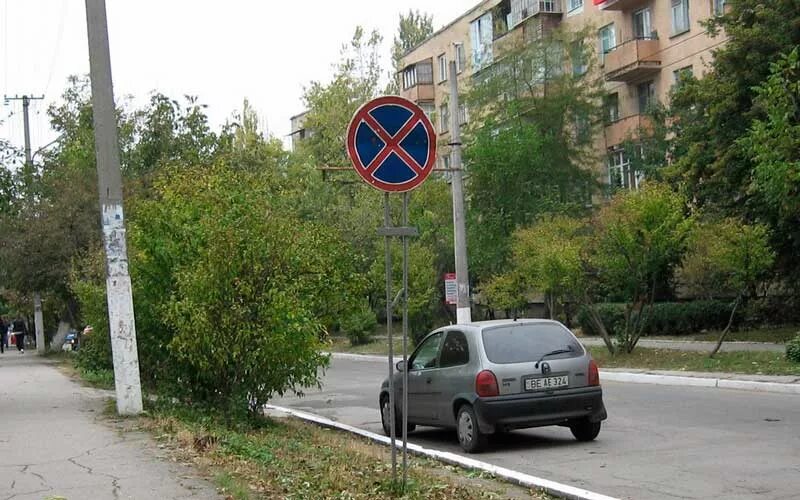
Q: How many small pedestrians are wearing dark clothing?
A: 2